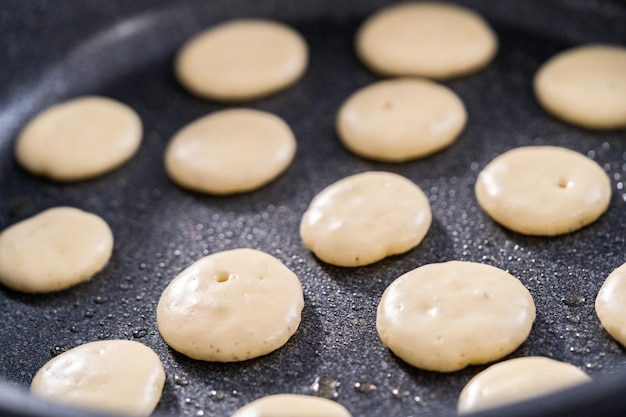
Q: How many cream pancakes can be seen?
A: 15